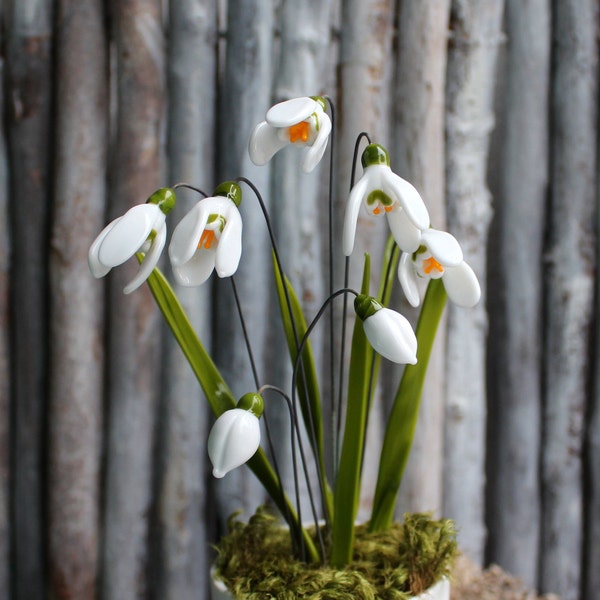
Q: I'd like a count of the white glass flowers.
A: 7